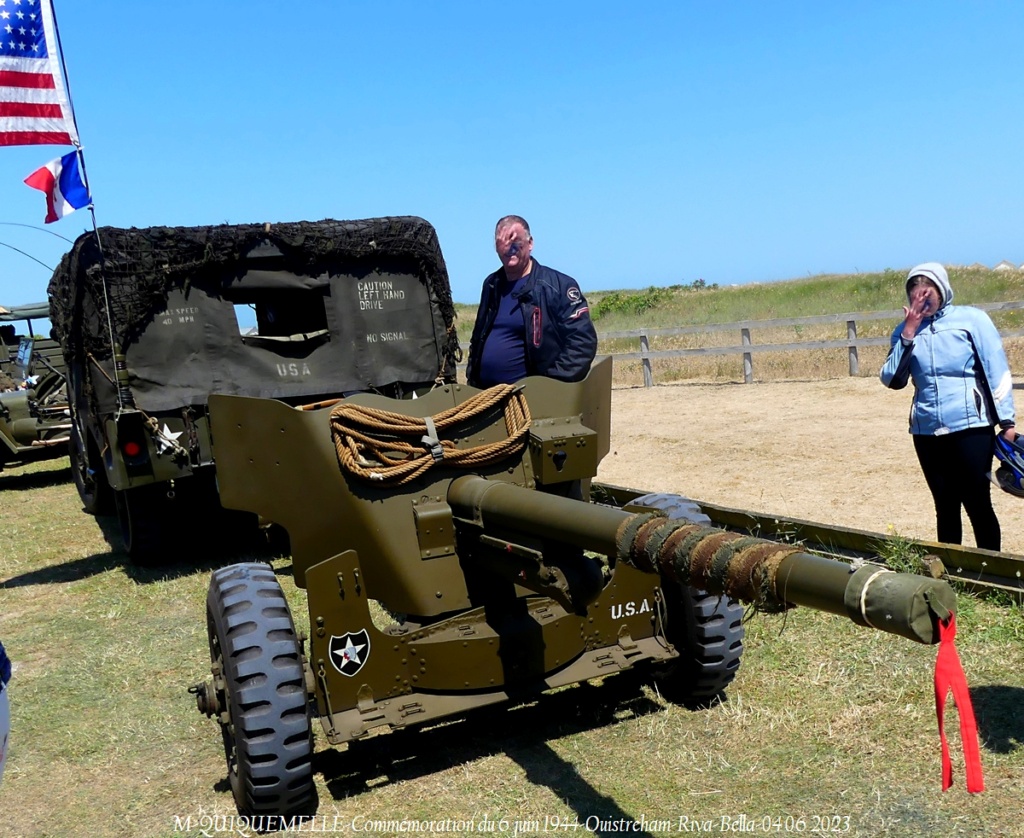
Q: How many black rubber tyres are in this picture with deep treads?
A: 2